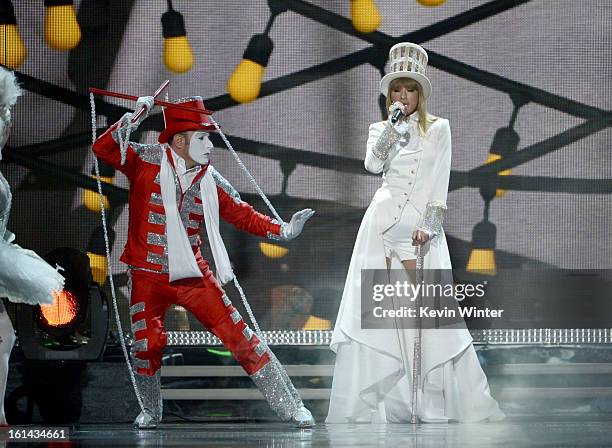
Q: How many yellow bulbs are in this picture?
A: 12